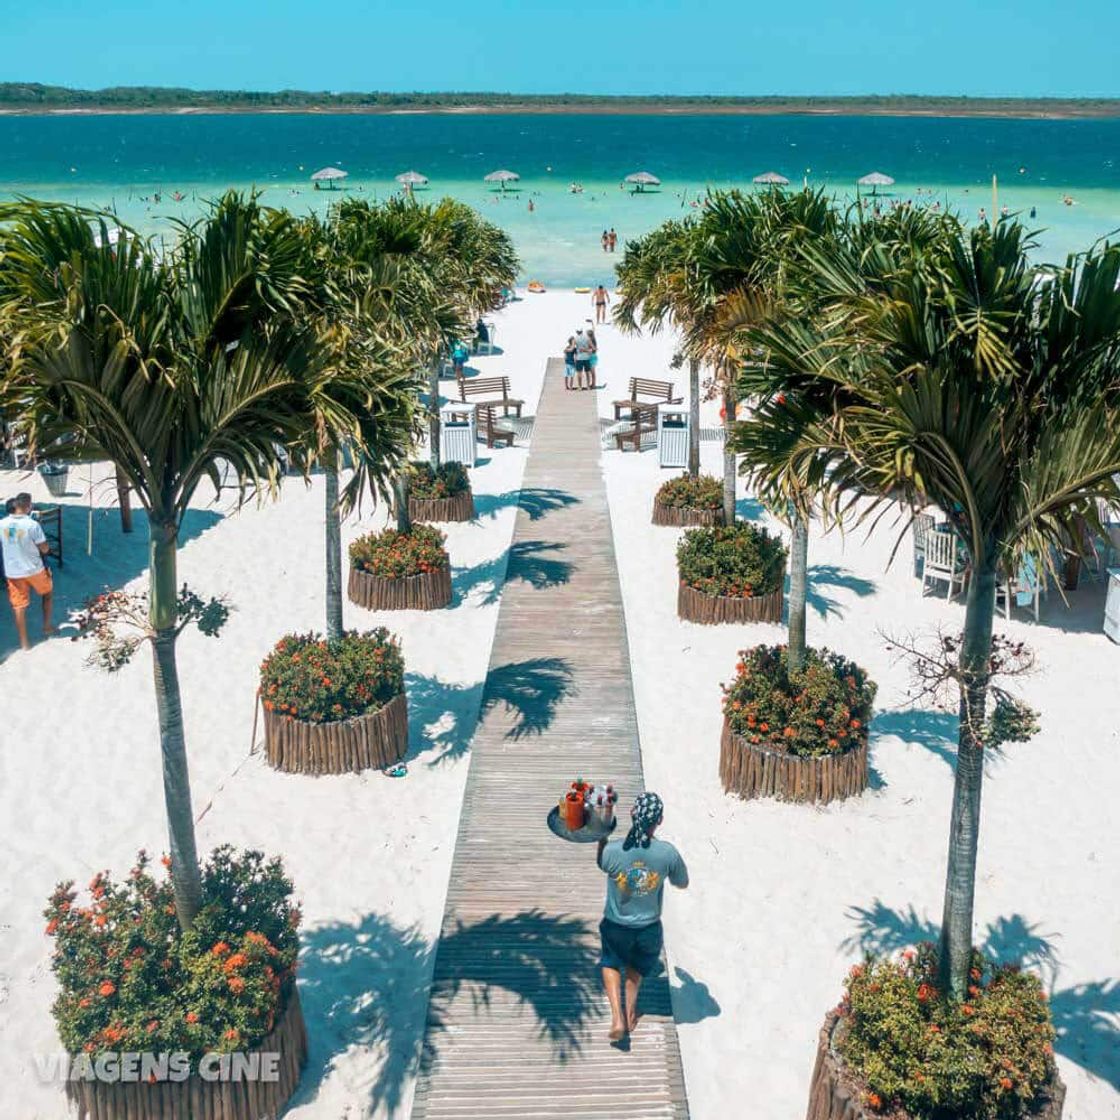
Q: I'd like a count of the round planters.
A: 8